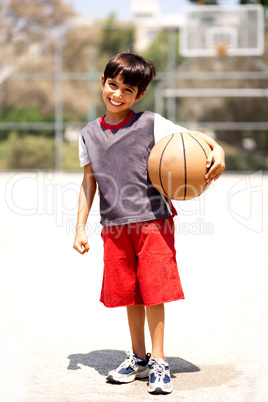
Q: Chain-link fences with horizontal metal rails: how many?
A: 1